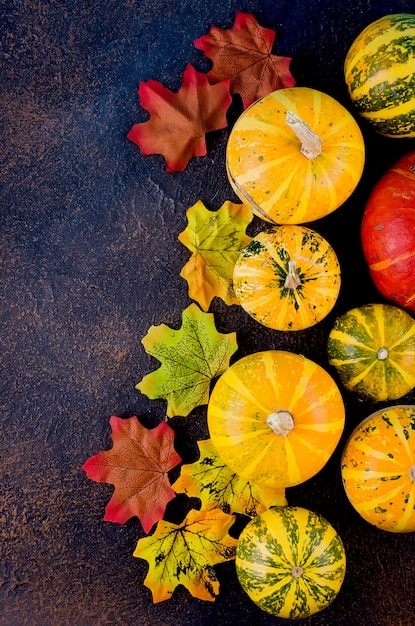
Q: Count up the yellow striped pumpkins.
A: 7